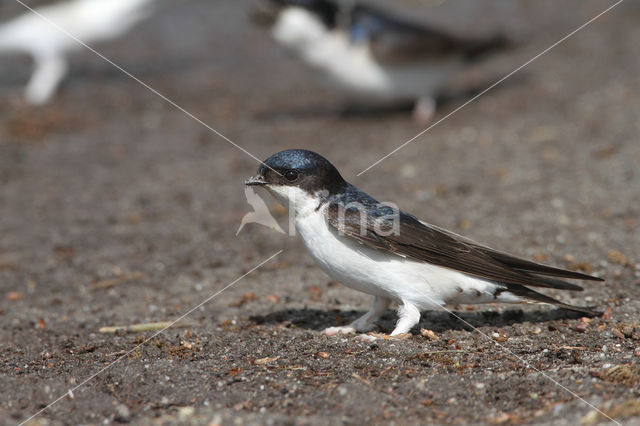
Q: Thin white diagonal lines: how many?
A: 4